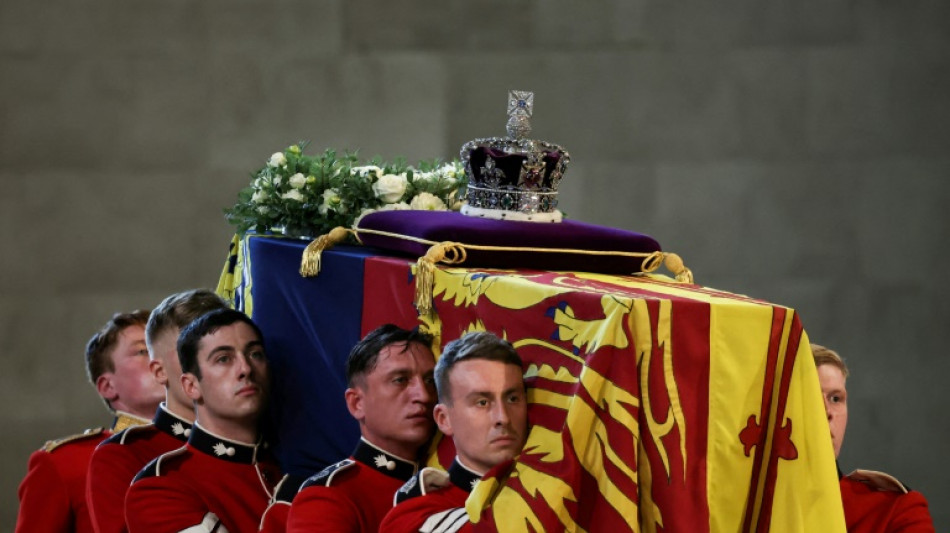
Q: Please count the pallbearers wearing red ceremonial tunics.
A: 6